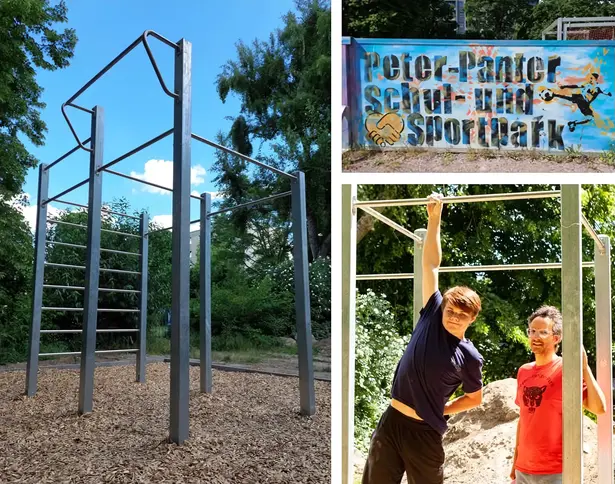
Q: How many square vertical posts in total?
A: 10